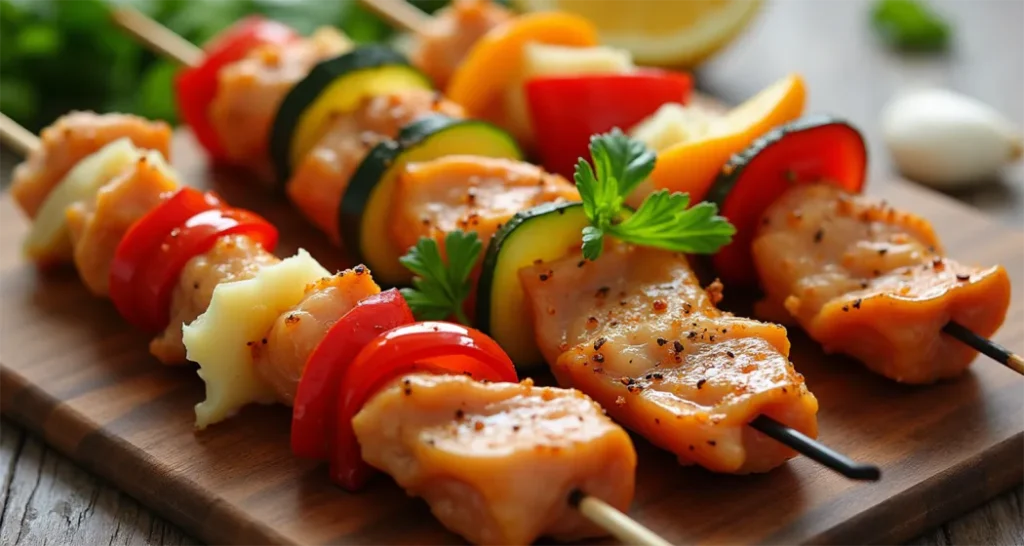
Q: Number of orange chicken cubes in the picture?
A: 11